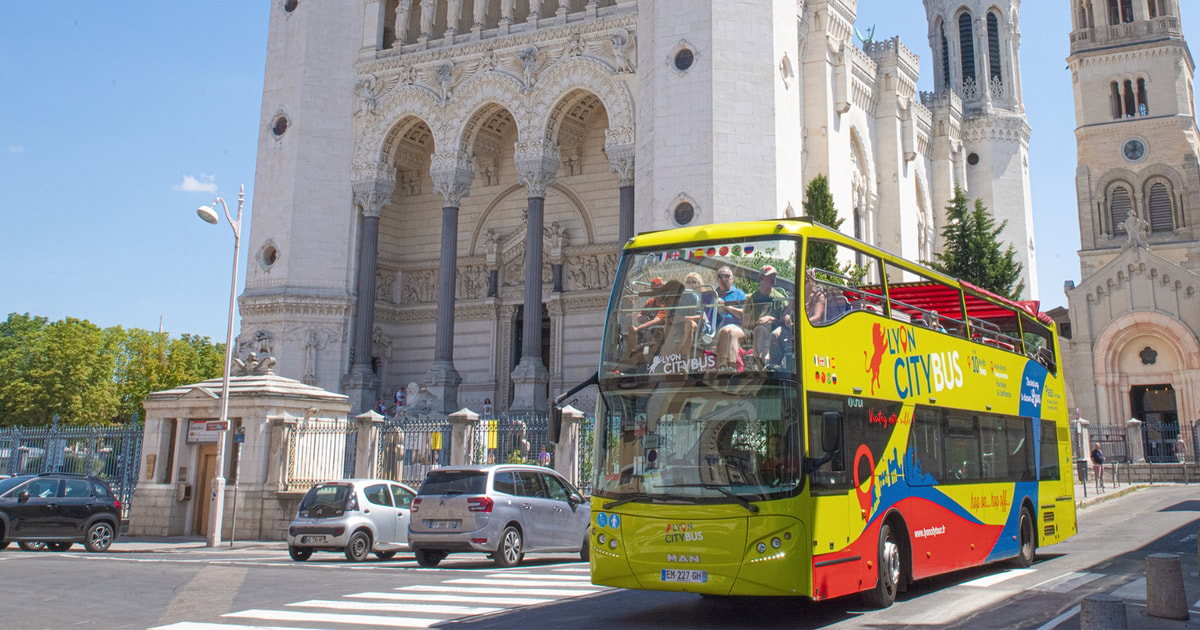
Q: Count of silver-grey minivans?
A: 1